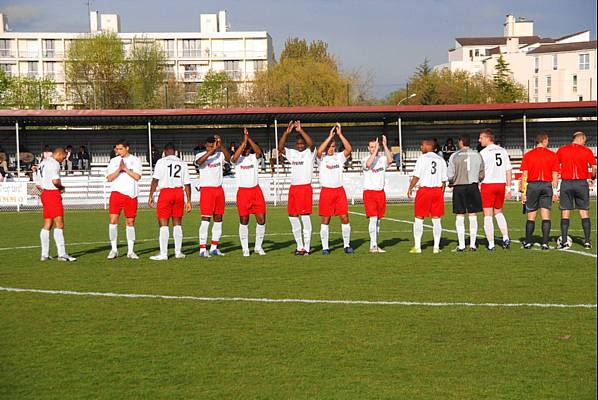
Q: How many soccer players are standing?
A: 11